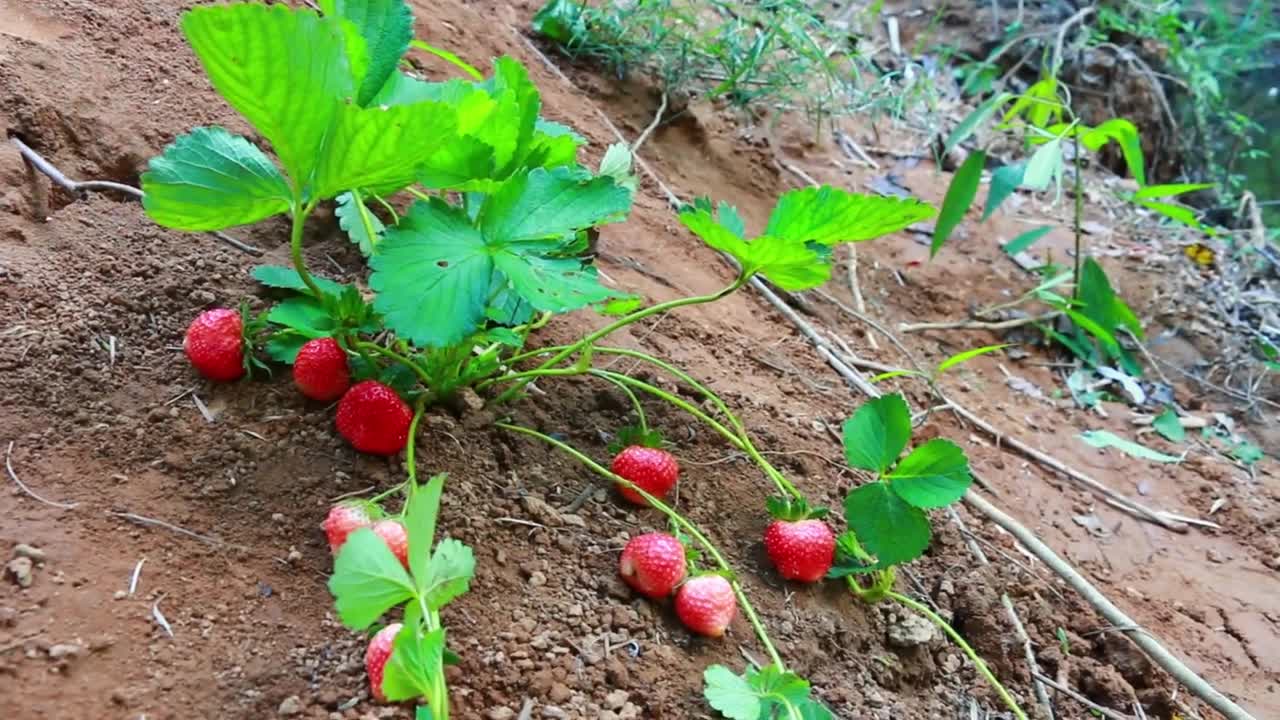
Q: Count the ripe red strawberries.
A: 10